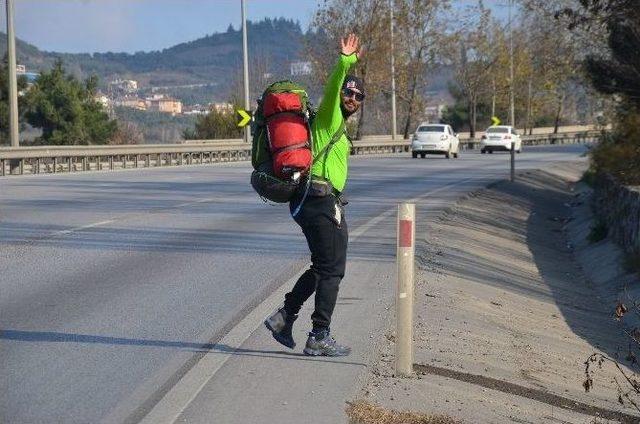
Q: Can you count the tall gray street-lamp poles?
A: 4